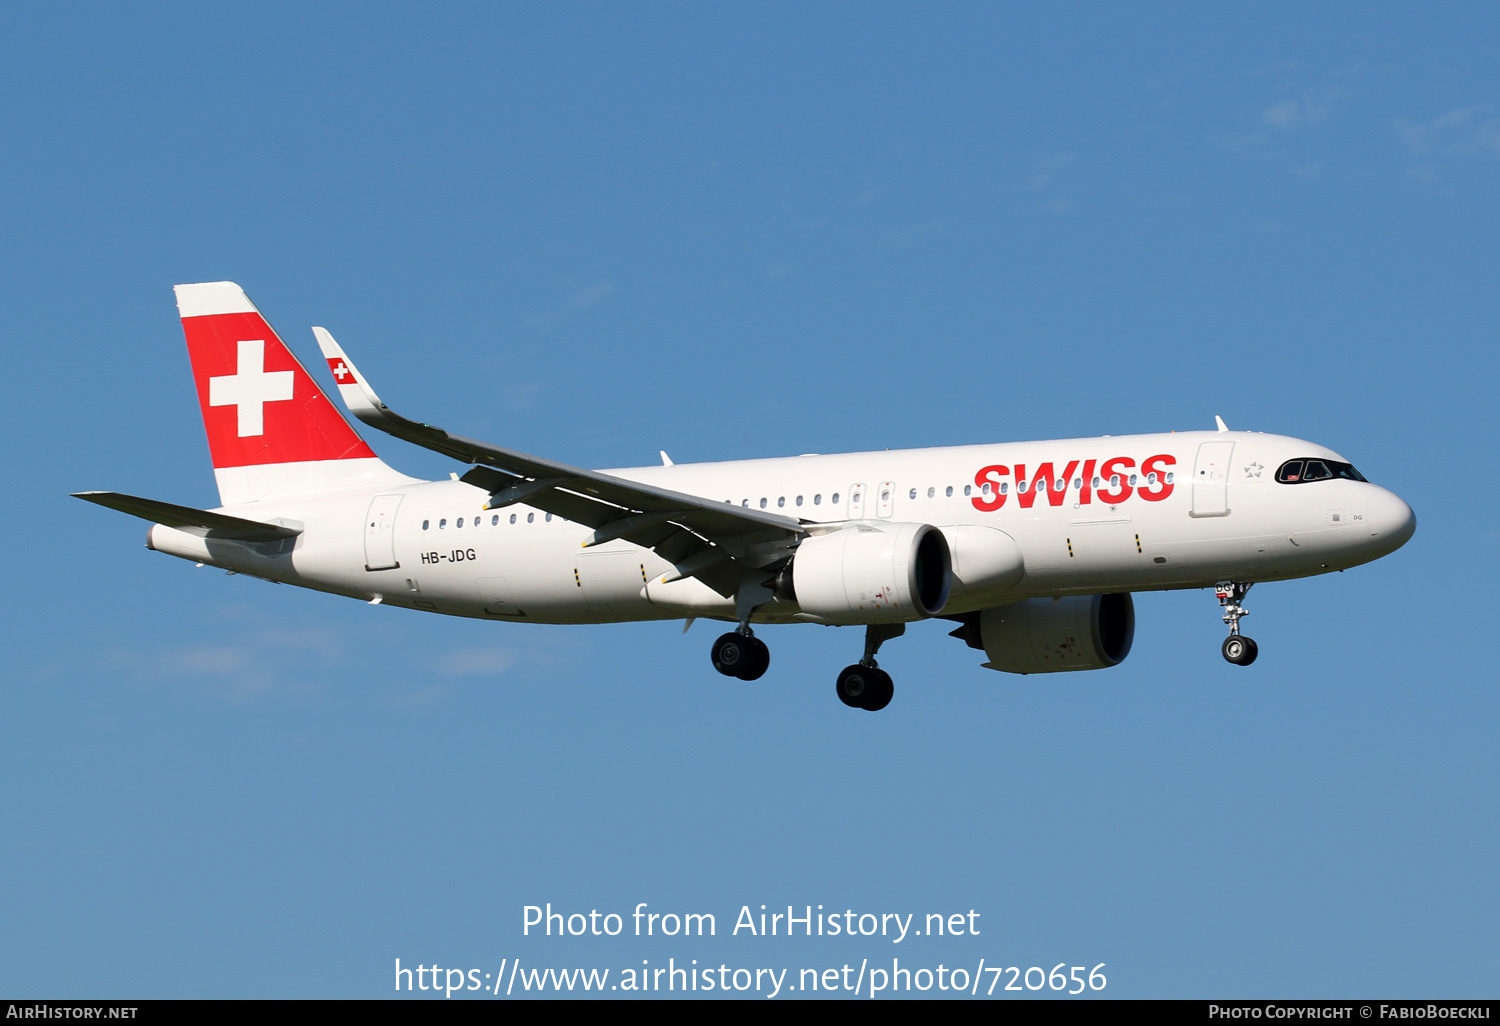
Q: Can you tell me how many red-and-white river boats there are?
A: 0